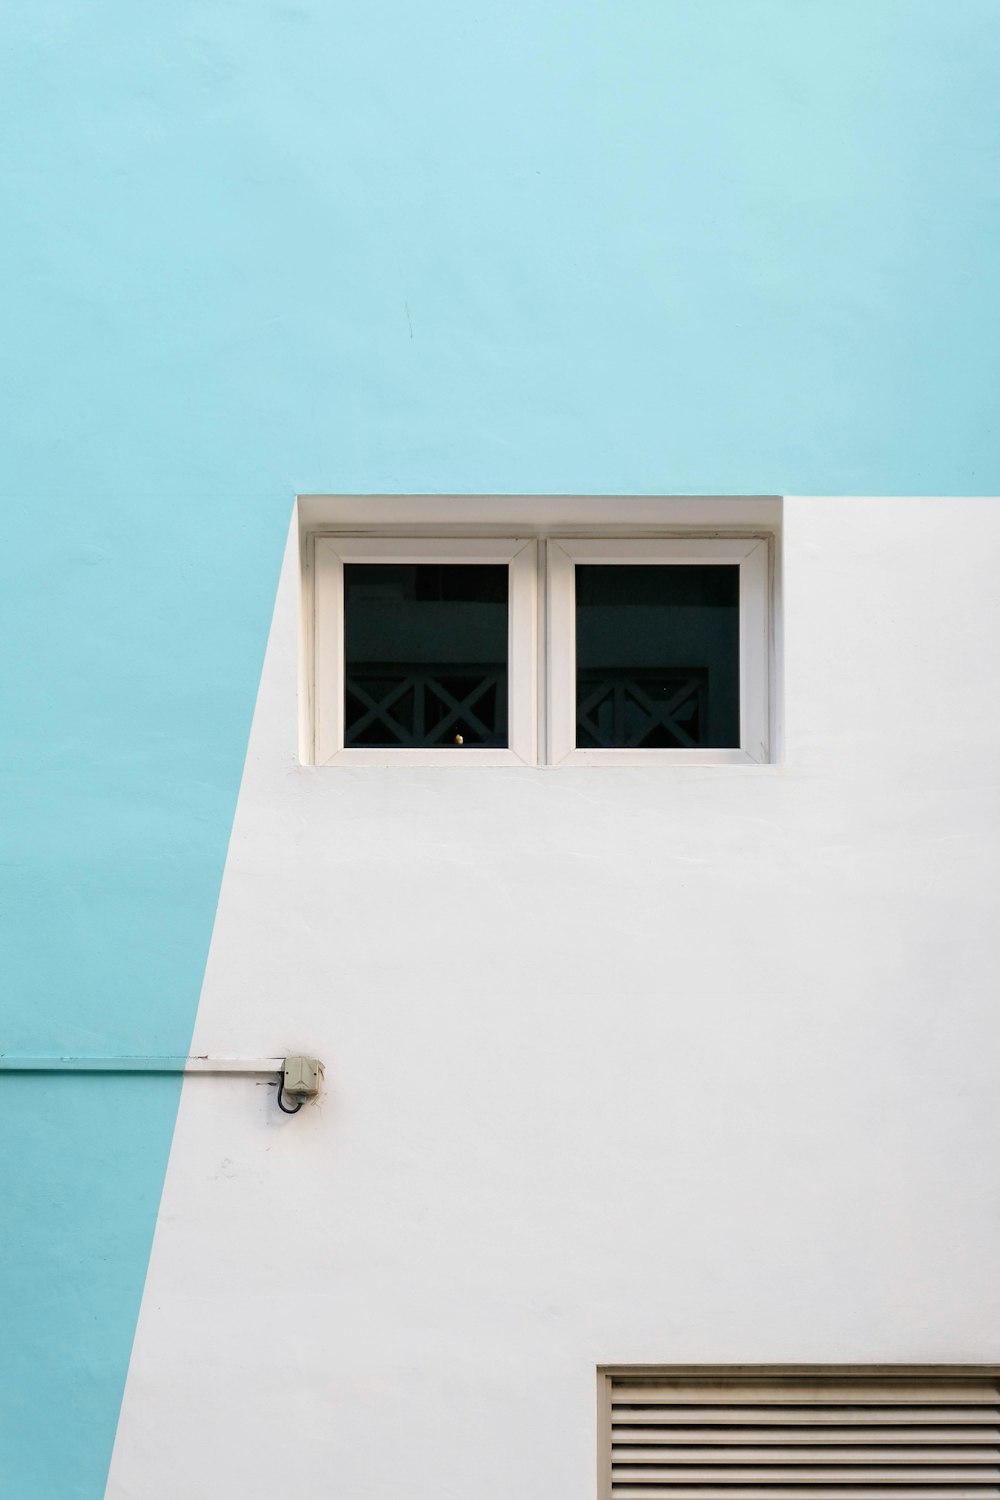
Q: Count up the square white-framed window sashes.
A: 2